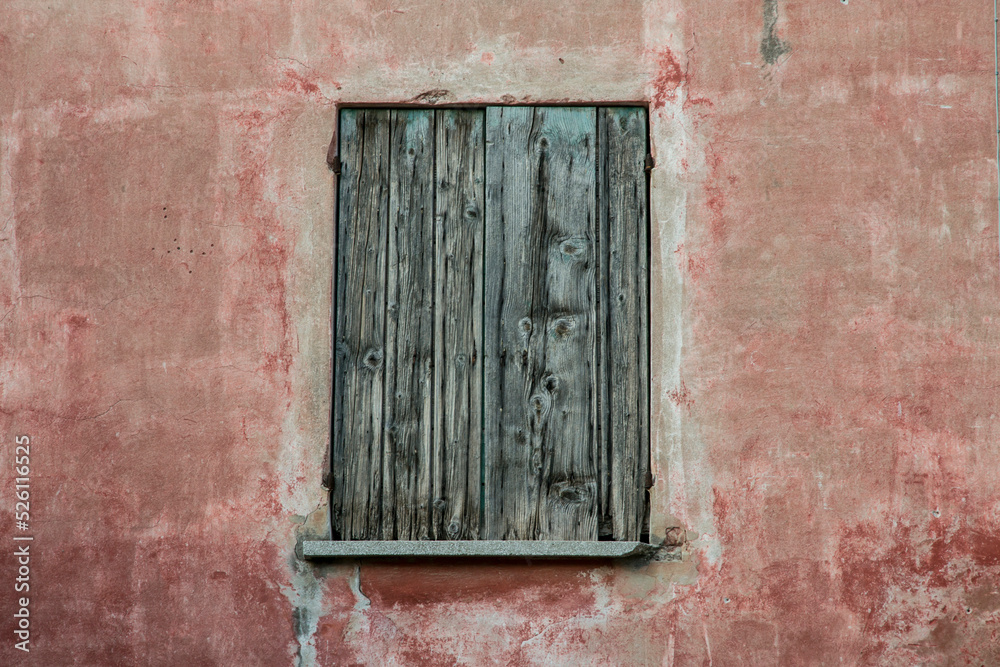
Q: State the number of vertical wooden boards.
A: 5